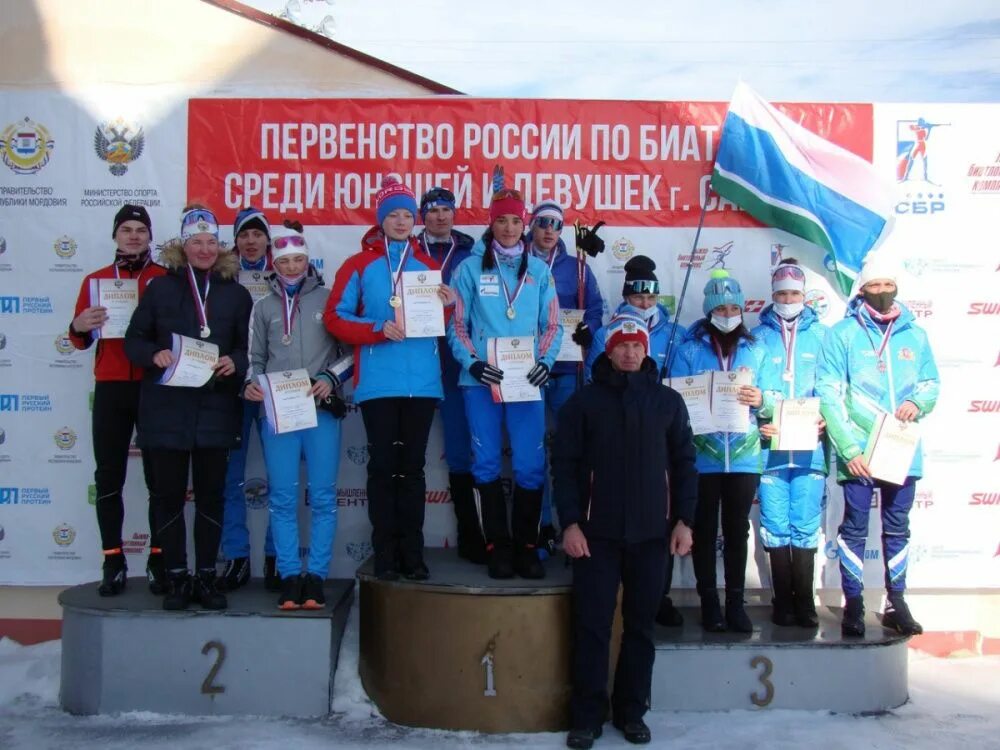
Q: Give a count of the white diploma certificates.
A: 11